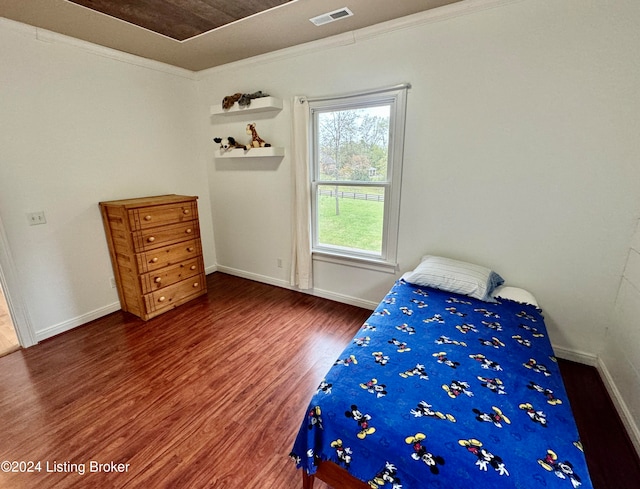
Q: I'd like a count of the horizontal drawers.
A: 5